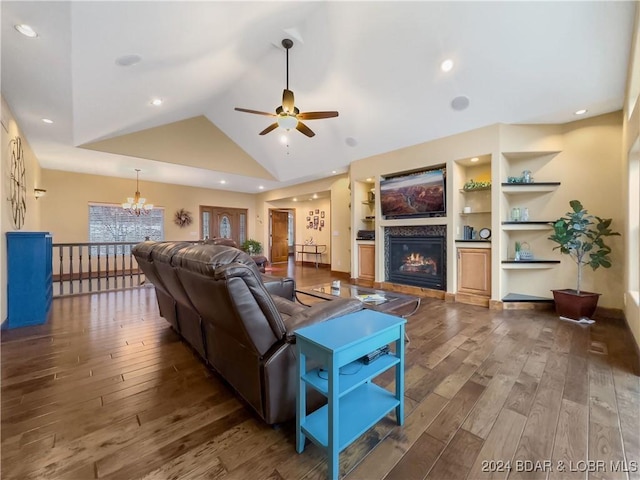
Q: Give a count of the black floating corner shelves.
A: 4